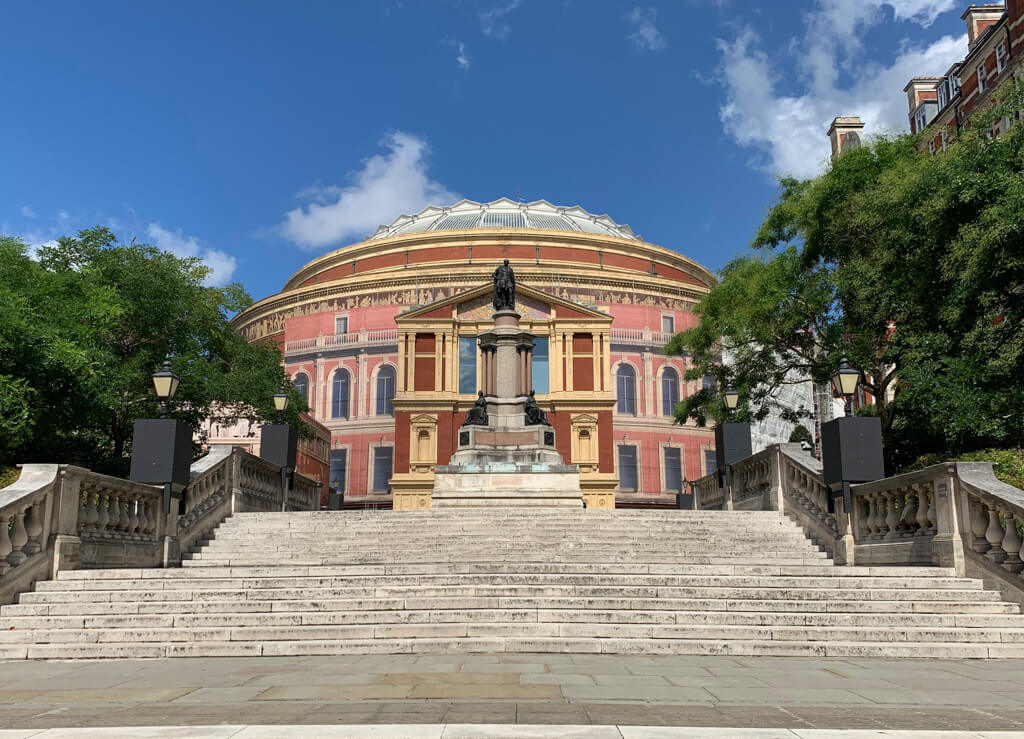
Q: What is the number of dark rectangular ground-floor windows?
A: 5